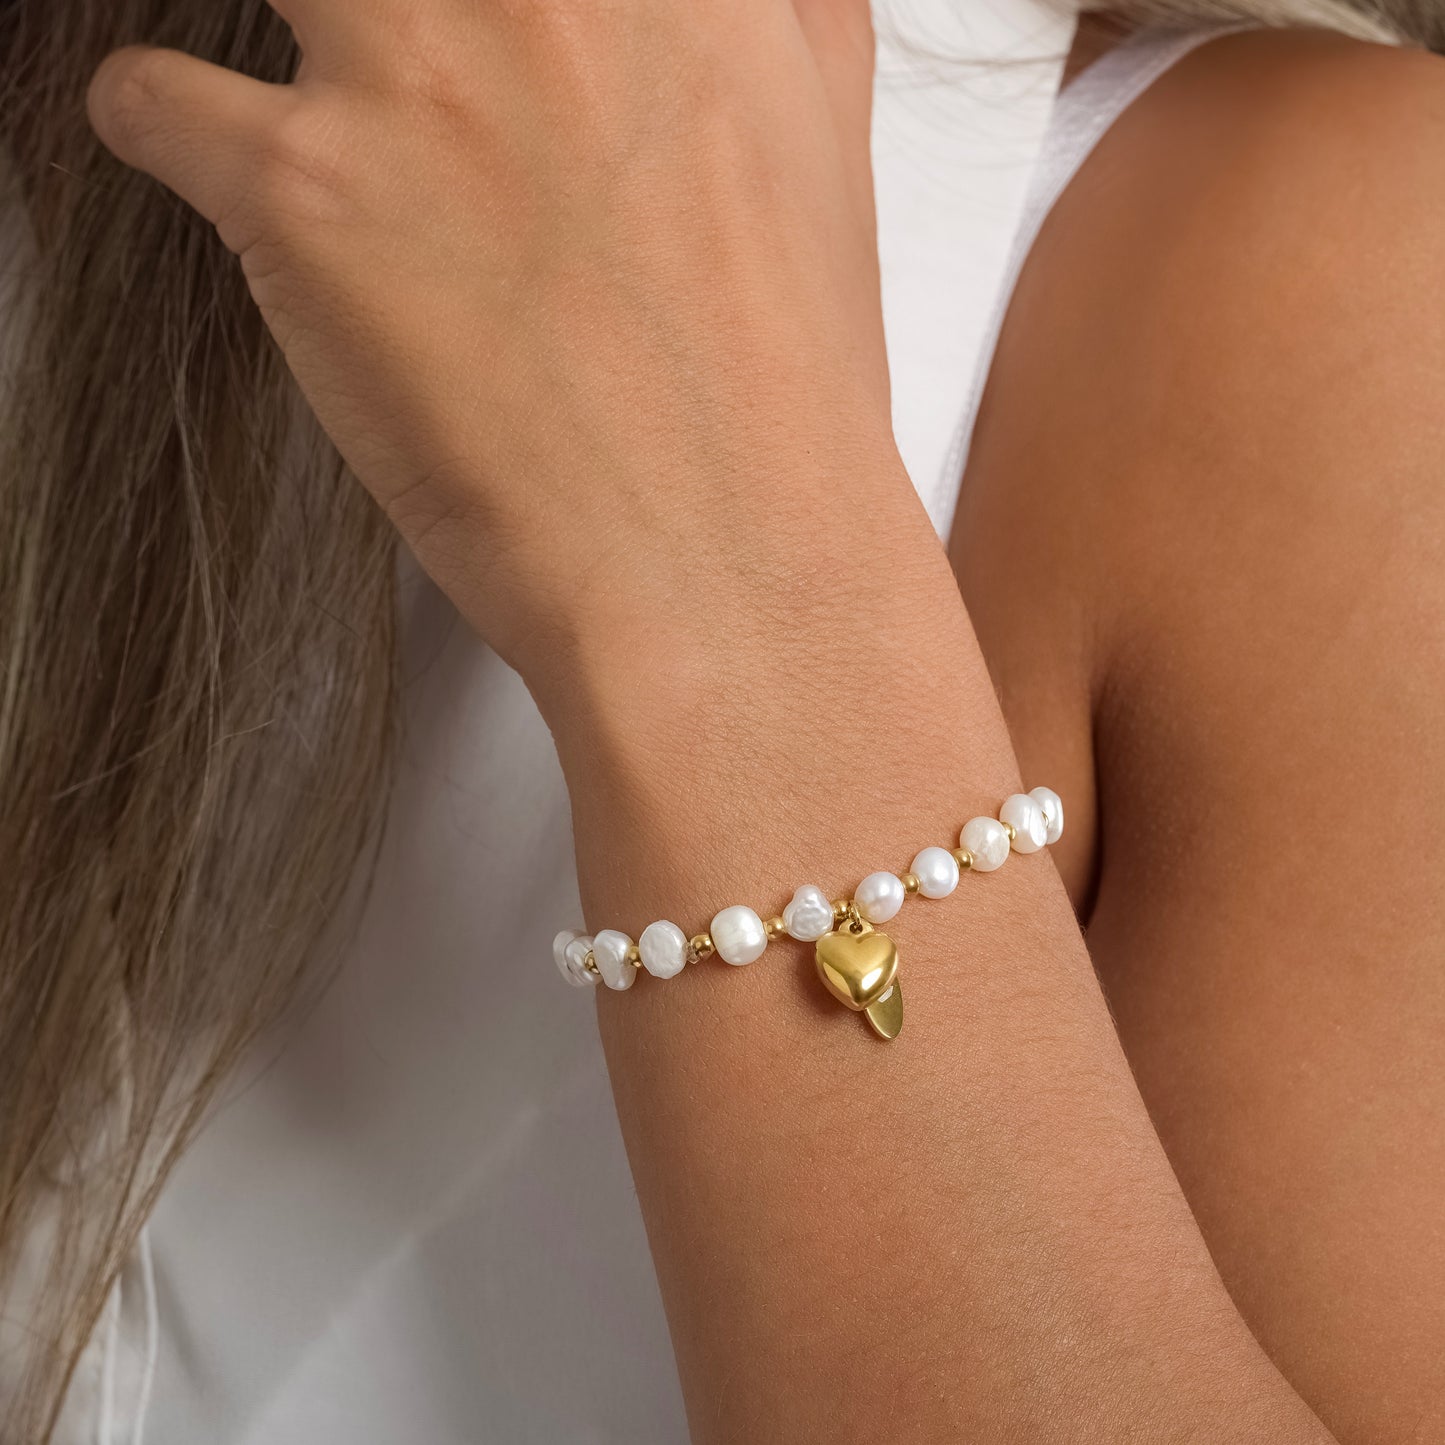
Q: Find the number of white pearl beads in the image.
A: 11